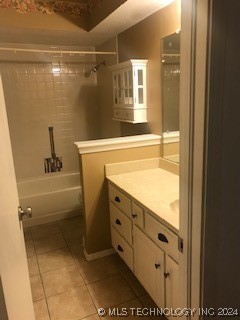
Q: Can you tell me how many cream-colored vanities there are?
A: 1